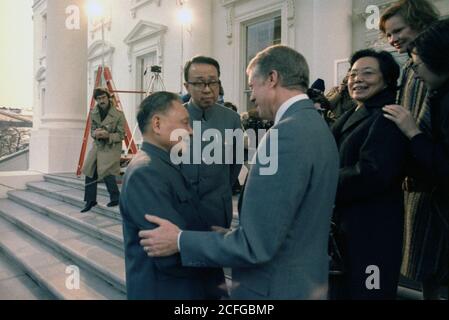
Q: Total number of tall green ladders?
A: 0